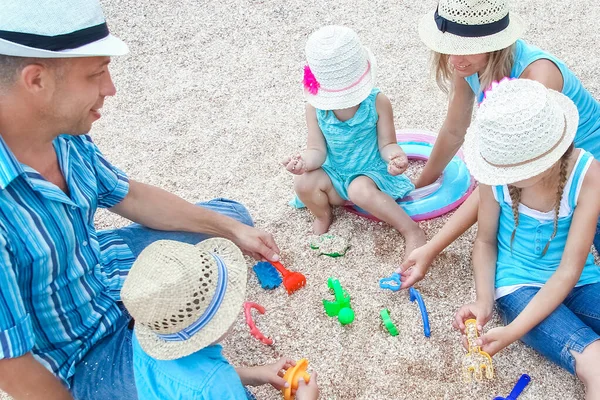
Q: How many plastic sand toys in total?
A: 11